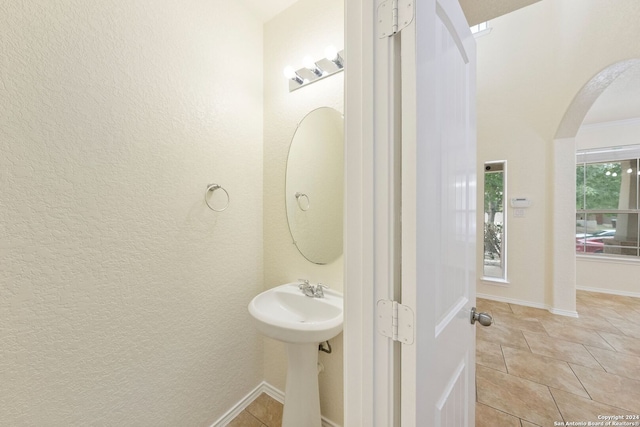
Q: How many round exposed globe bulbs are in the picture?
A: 3